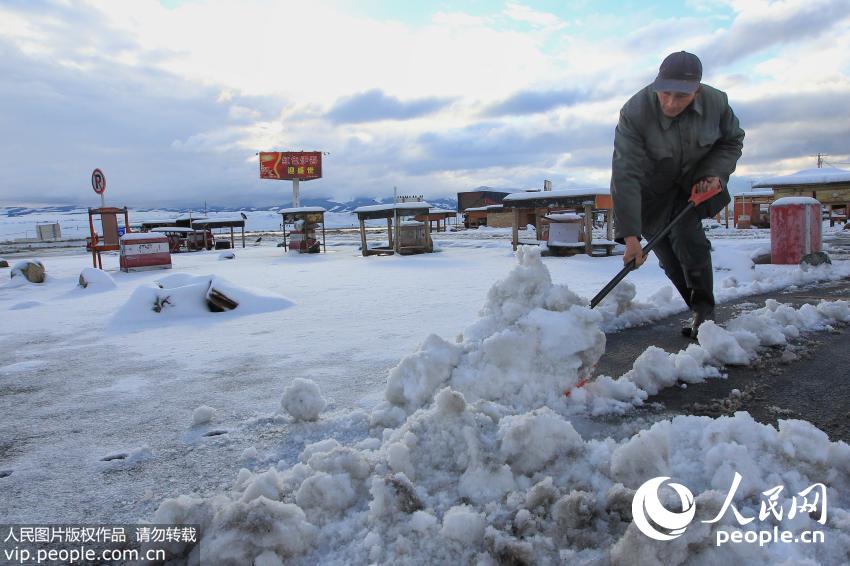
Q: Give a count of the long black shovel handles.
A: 1